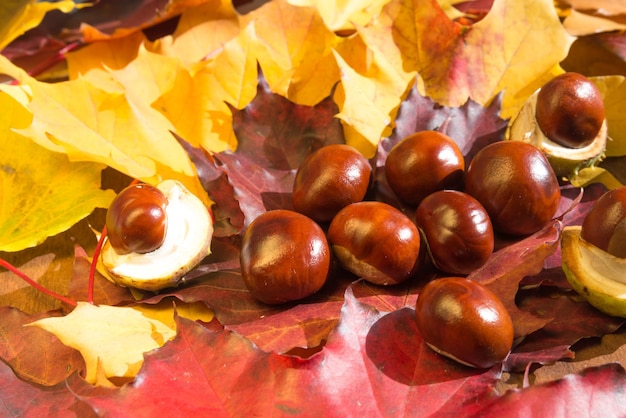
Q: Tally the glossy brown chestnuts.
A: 10